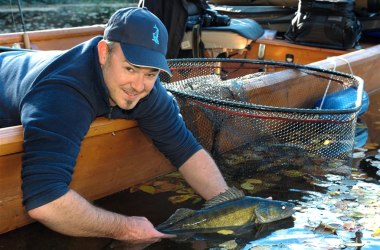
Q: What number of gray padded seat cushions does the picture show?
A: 1